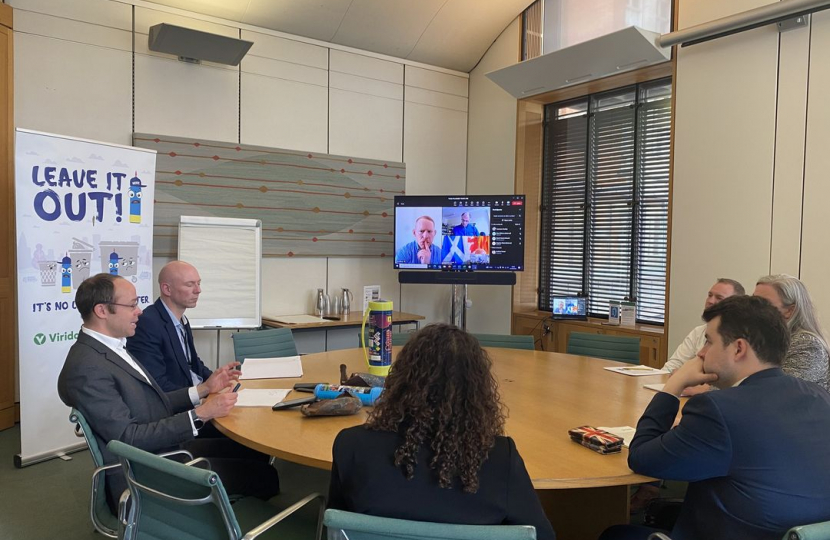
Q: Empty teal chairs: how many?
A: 5